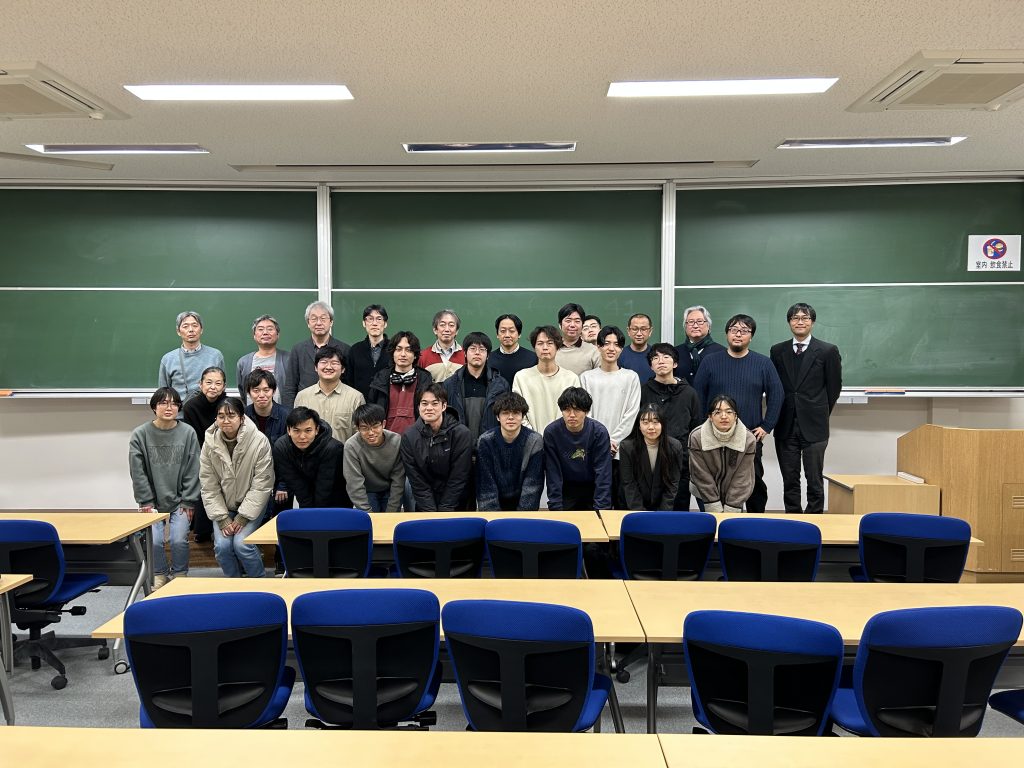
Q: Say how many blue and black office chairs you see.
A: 13